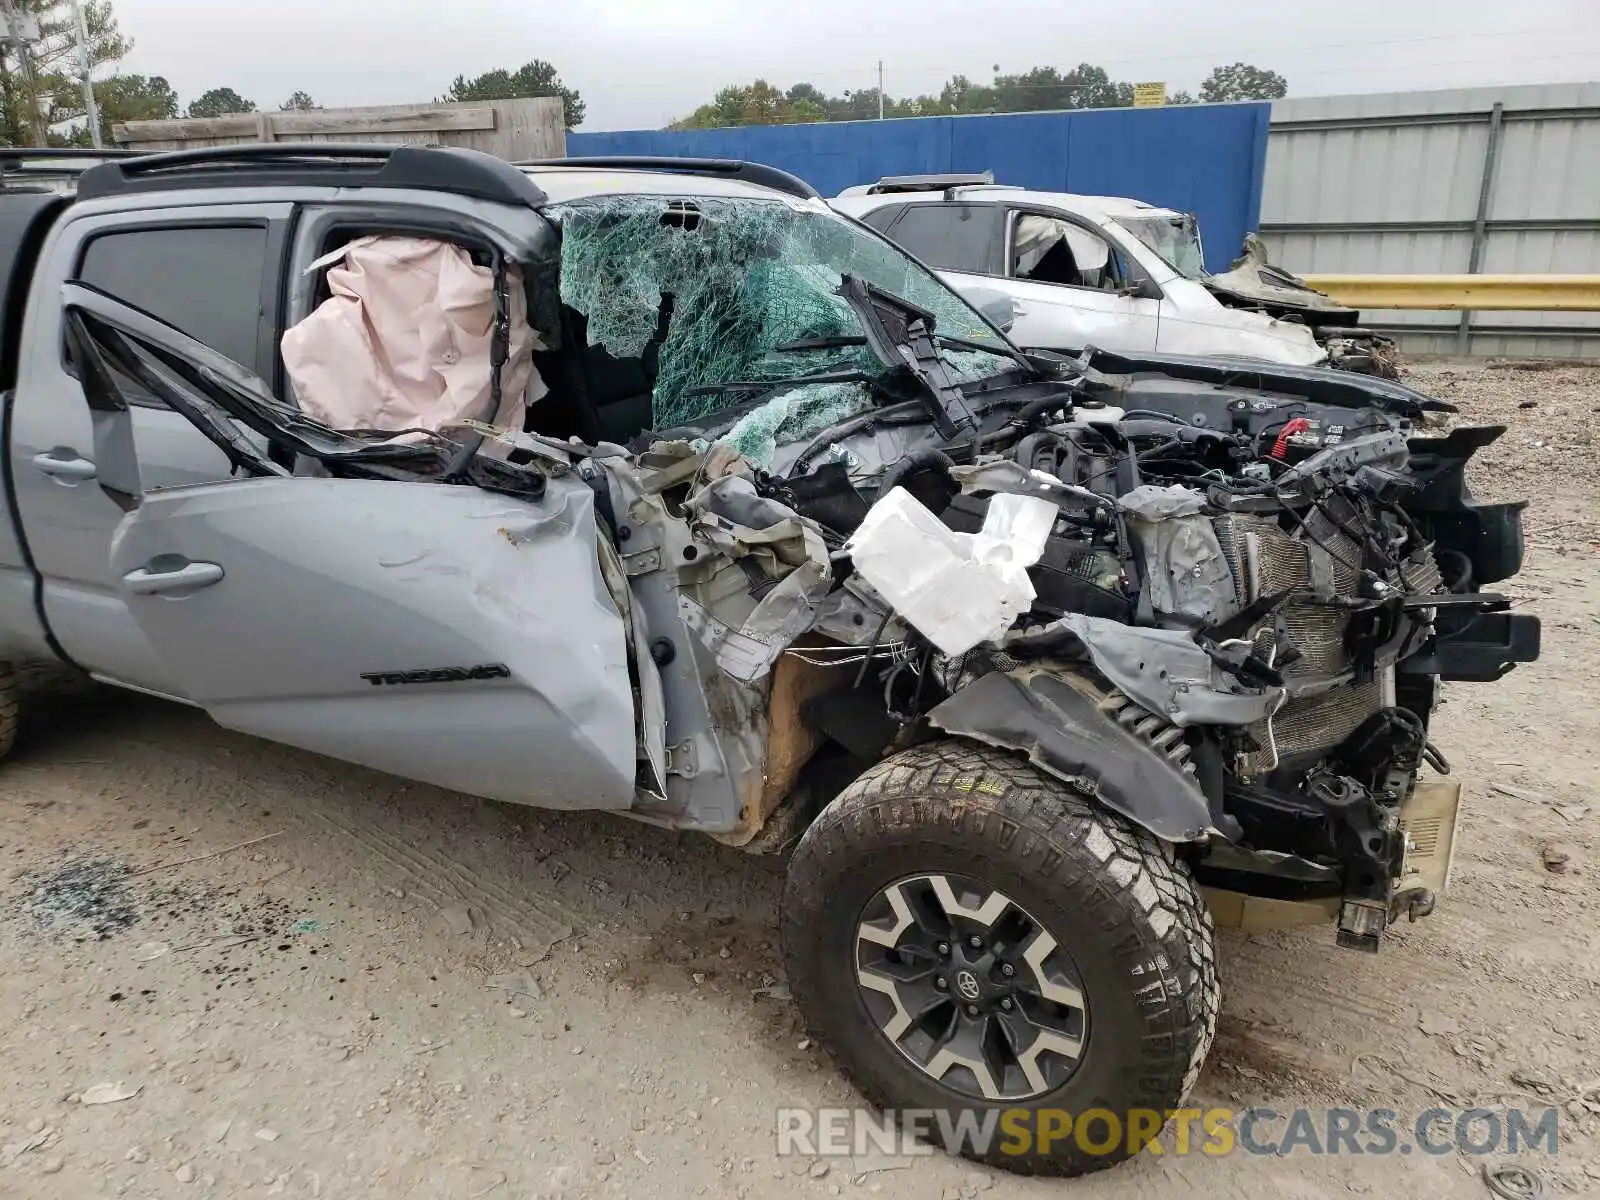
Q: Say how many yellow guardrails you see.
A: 1